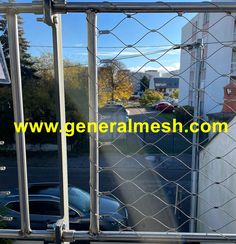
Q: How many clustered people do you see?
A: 0